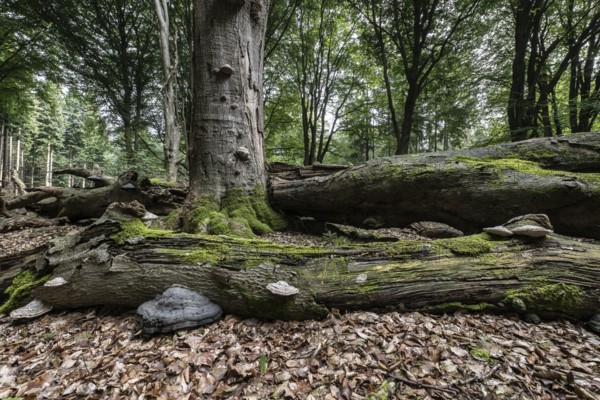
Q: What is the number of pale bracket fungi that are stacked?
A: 2